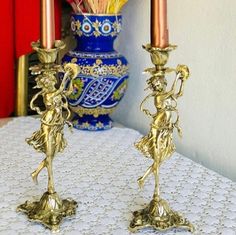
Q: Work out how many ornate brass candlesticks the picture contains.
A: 2